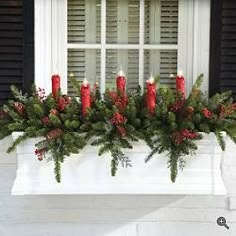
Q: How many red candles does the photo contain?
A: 5